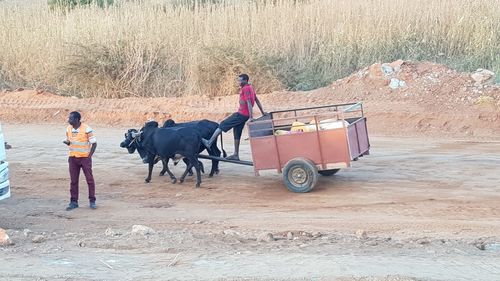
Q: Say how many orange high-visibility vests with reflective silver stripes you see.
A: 1